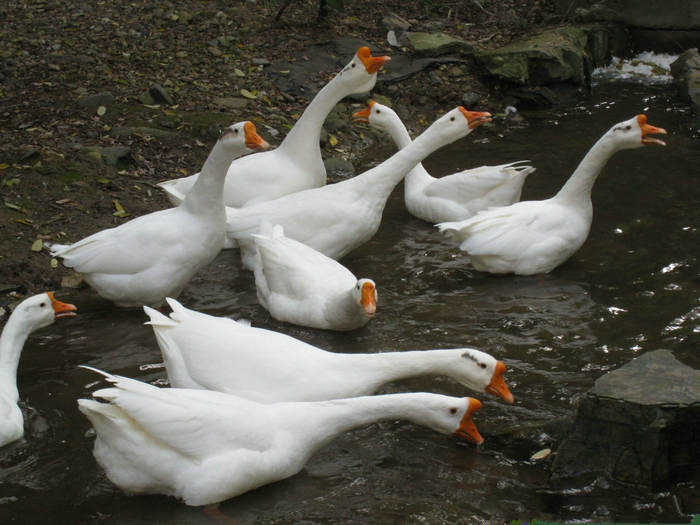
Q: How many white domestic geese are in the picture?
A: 9